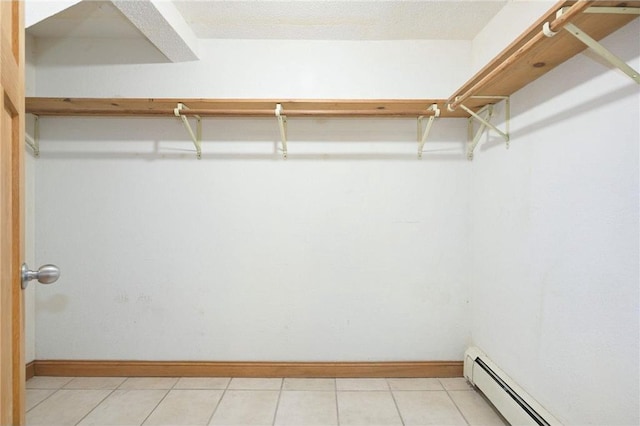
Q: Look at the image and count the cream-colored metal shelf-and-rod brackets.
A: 7